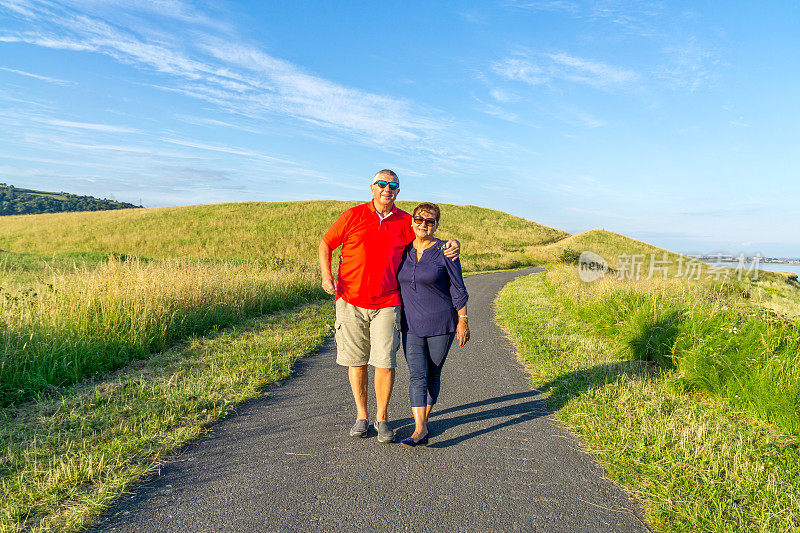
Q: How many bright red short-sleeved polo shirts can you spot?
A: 1